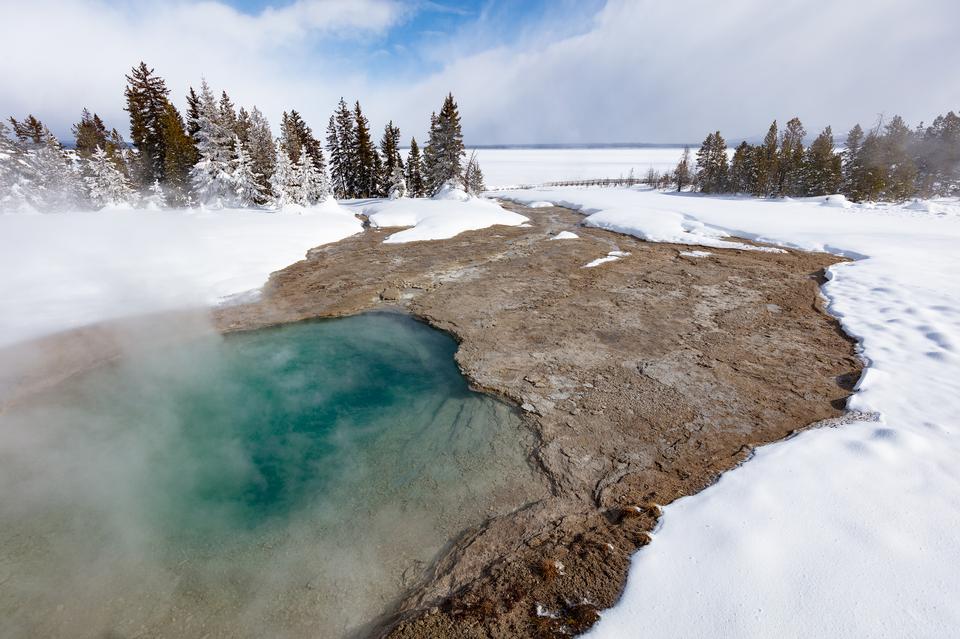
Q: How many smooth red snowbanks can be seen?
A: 0